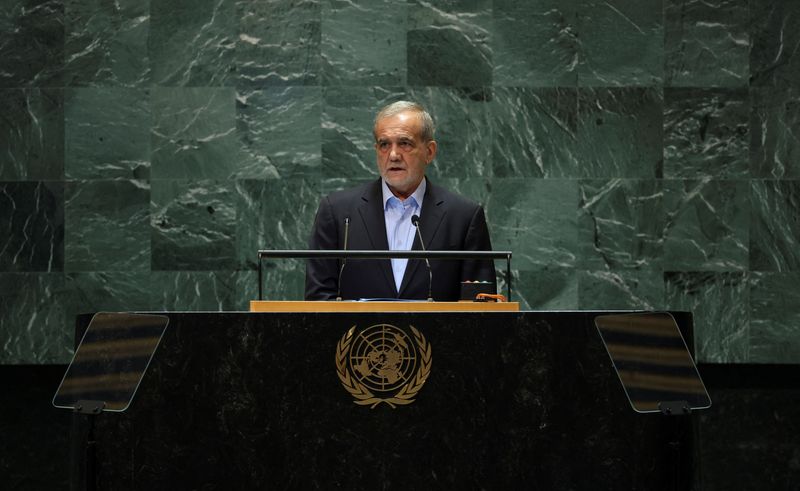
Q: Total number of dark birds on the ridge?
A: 0